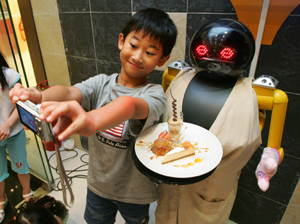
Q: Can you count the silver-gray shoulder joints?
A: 2